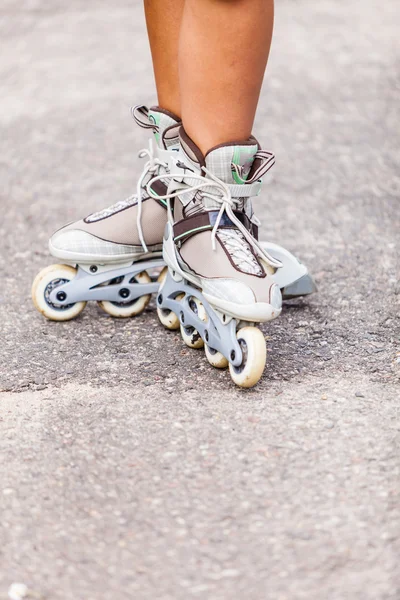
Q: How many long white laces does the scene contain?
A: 2